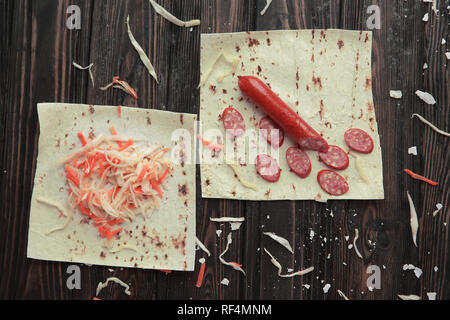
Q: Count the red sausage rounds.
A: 7